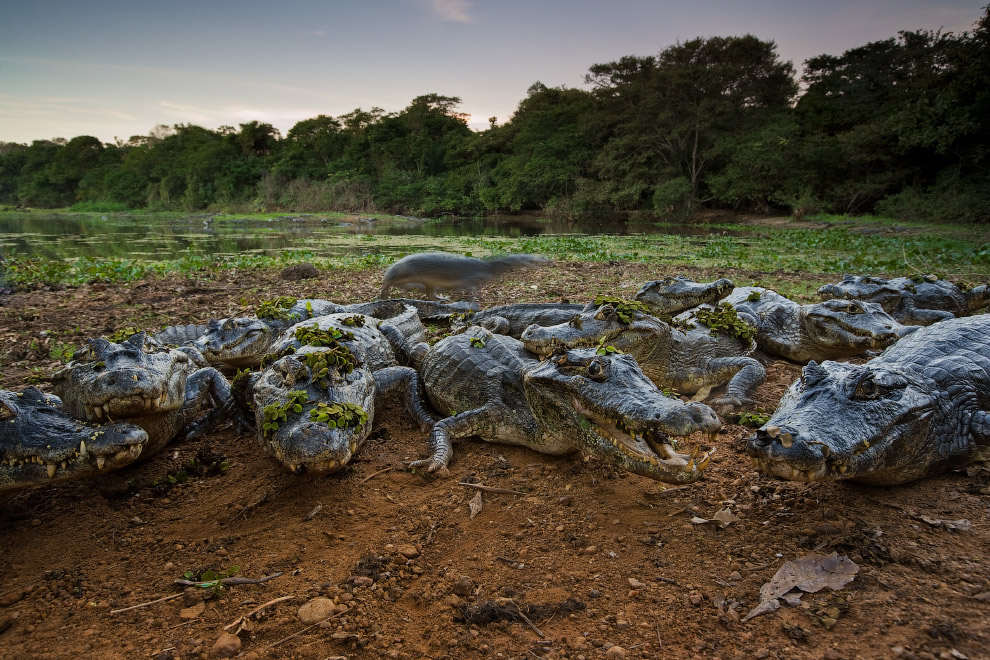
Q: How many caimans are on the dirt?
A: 10